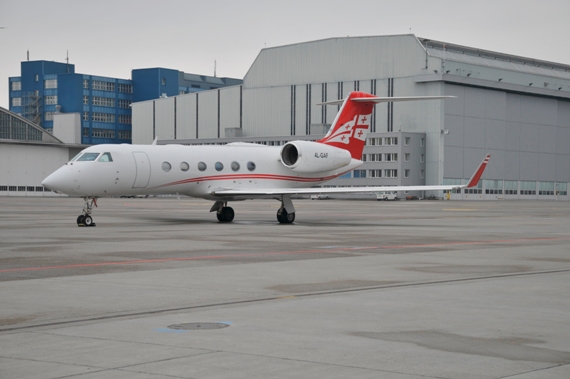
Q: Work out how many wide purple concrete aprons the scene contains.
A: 0